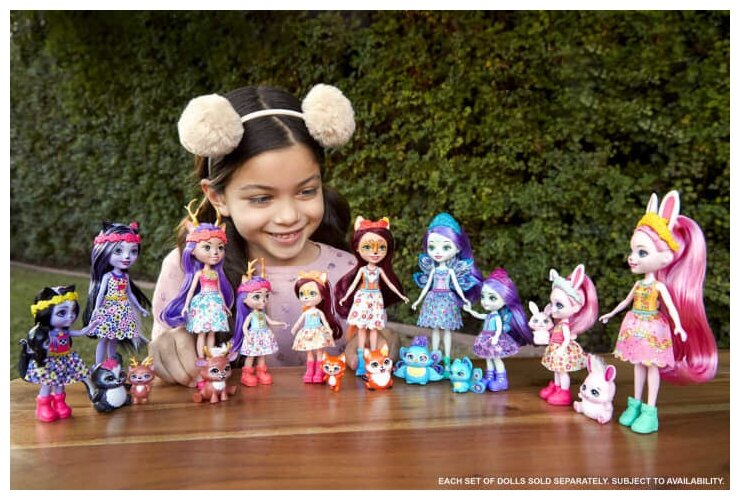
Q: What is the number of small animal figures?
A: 9